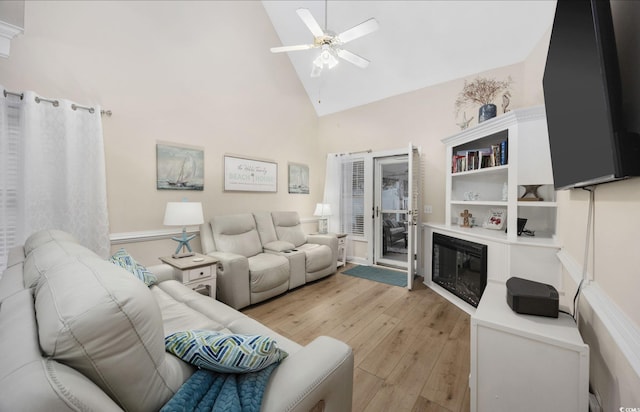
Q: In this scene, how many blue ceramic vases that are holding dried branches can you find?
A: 1